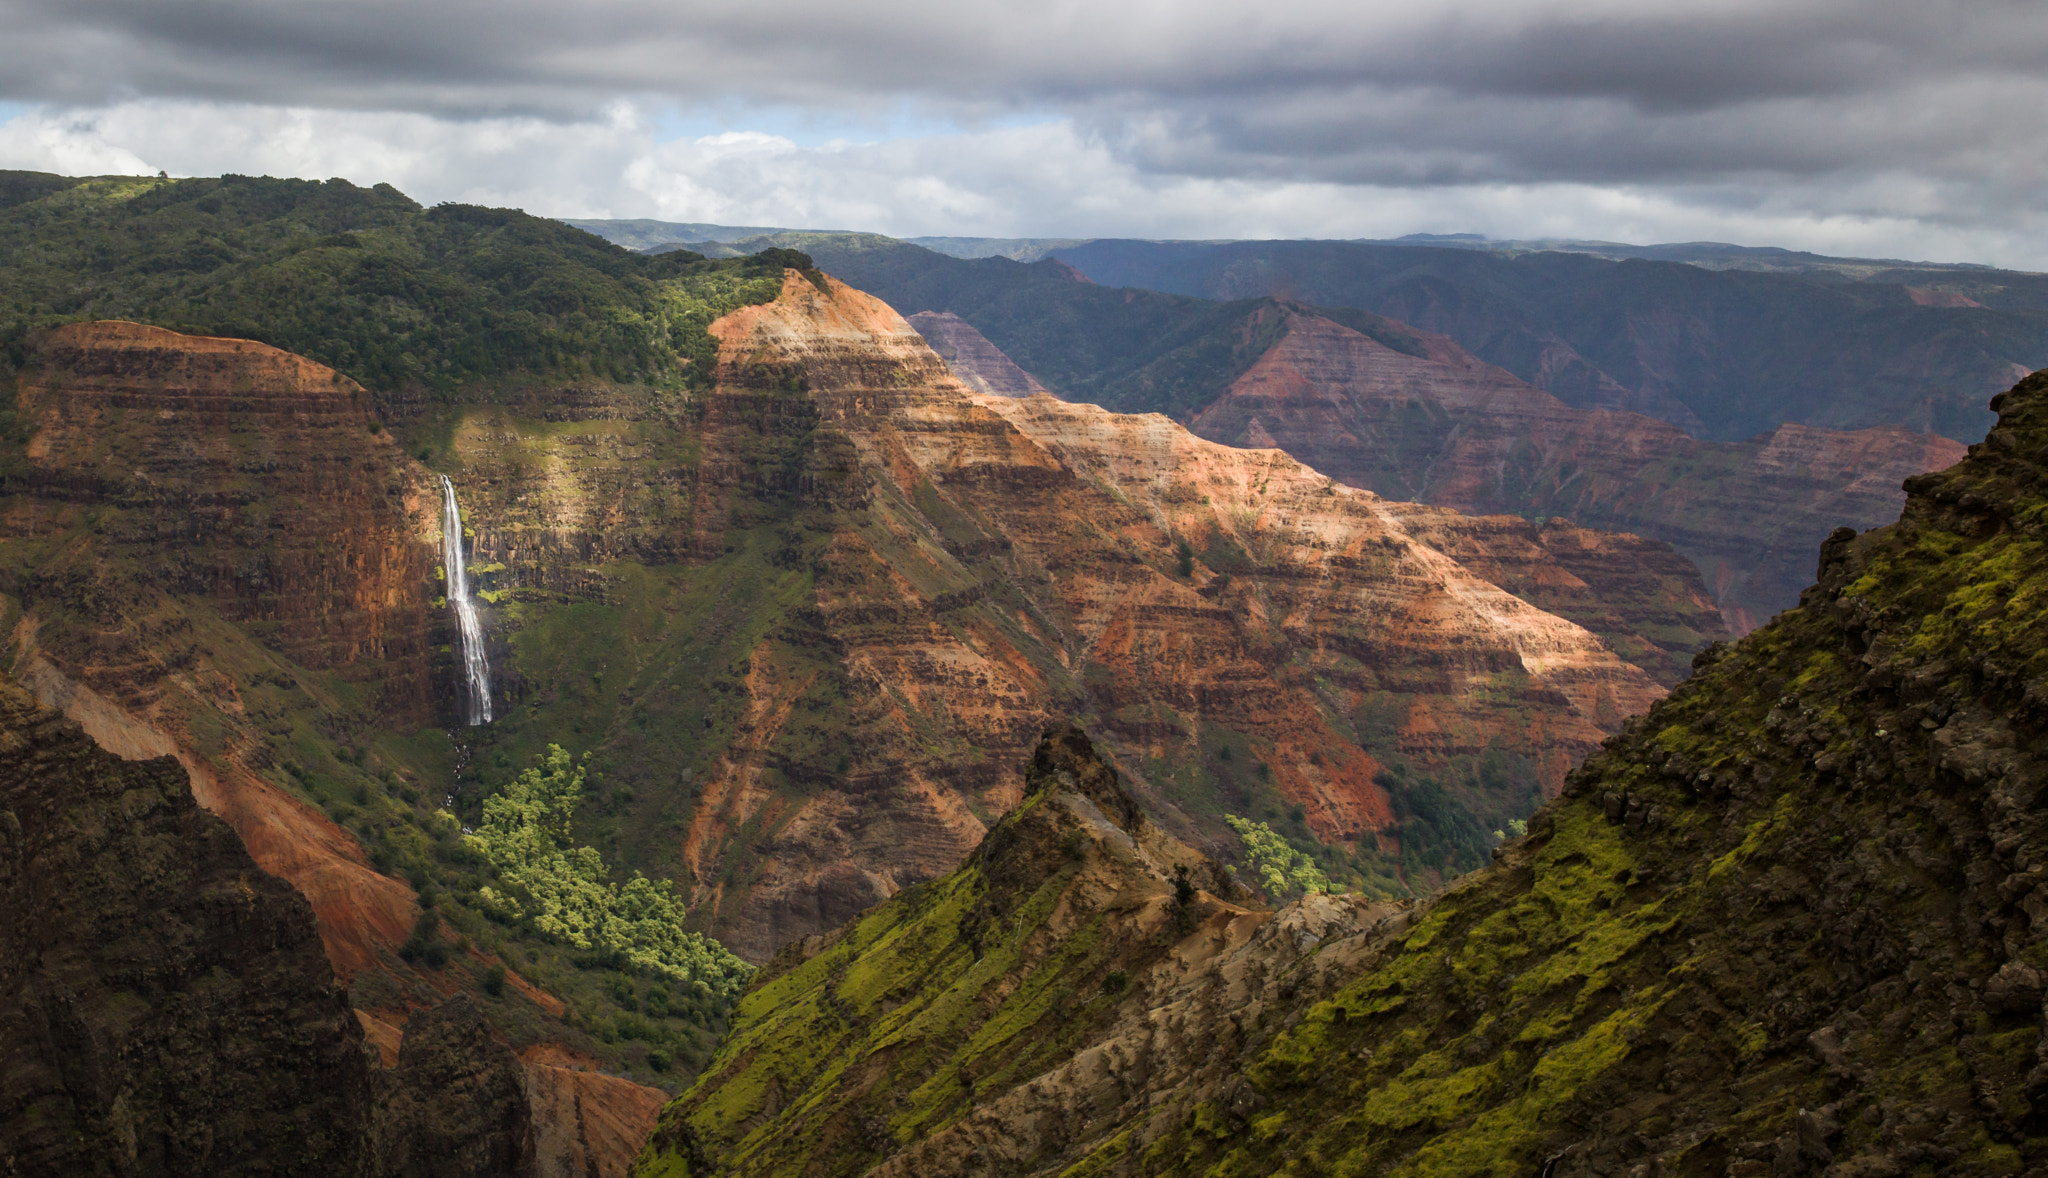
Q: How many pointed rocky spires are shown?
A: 1